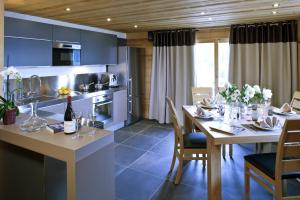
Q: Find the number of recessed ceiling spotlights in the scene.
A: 7